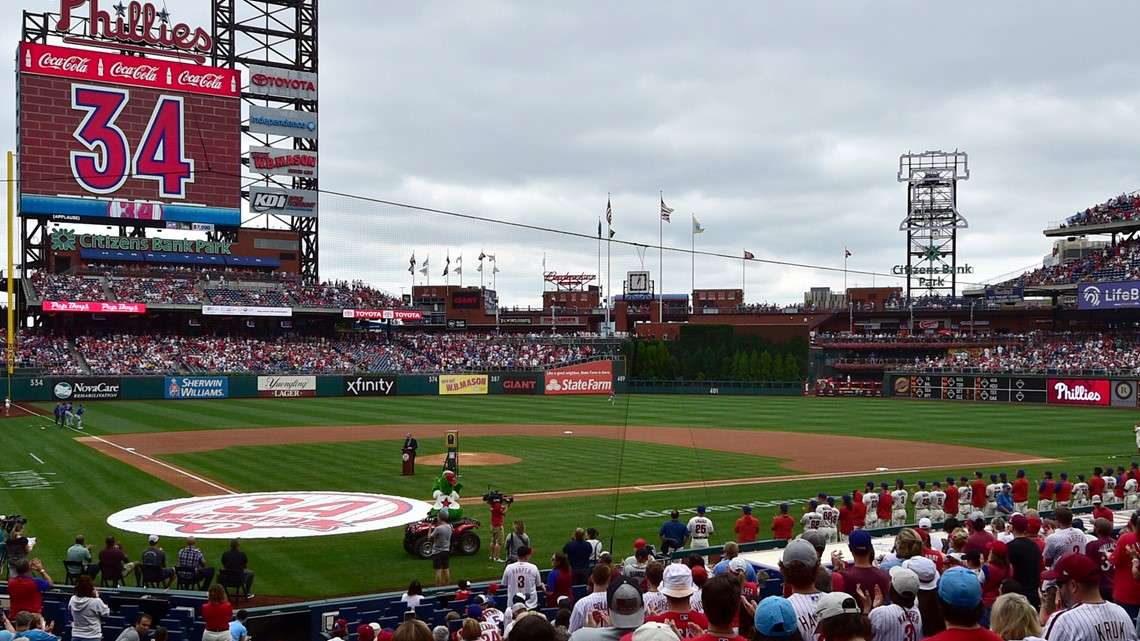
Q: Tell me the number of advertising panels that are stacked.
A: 4